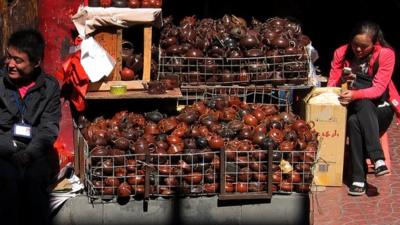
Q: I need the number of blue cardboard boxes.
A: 0